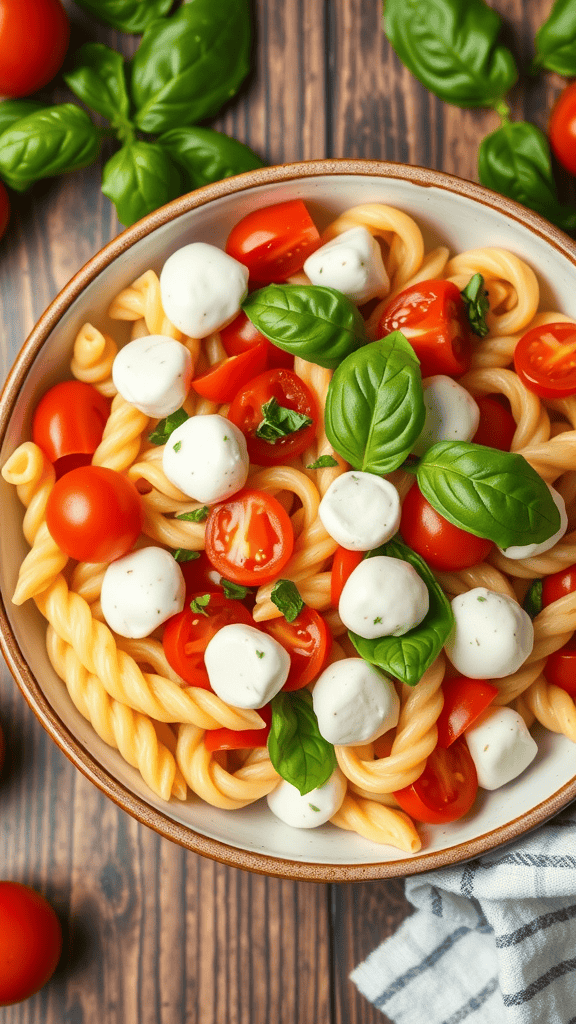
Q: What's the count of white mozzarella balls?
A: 14